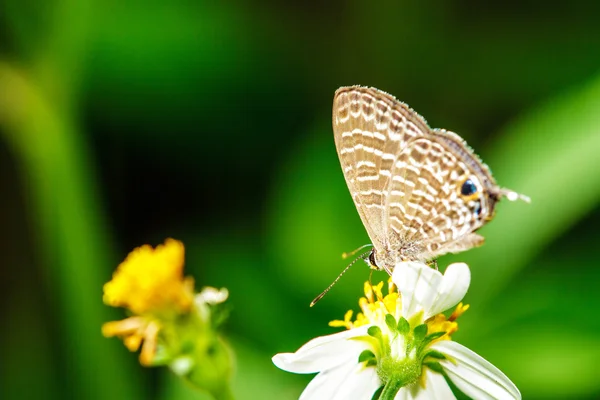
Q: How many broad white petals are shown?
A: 5